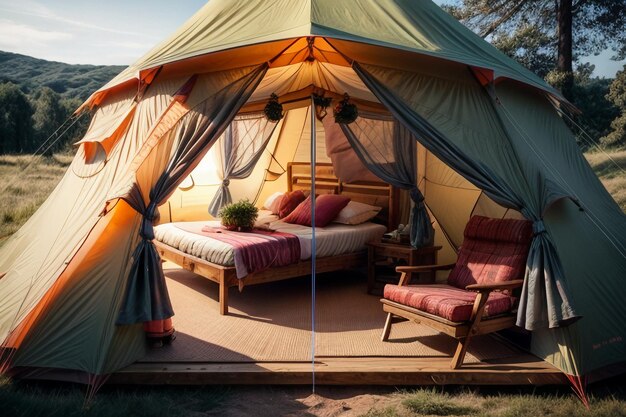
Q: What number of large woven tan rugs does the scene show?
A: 1